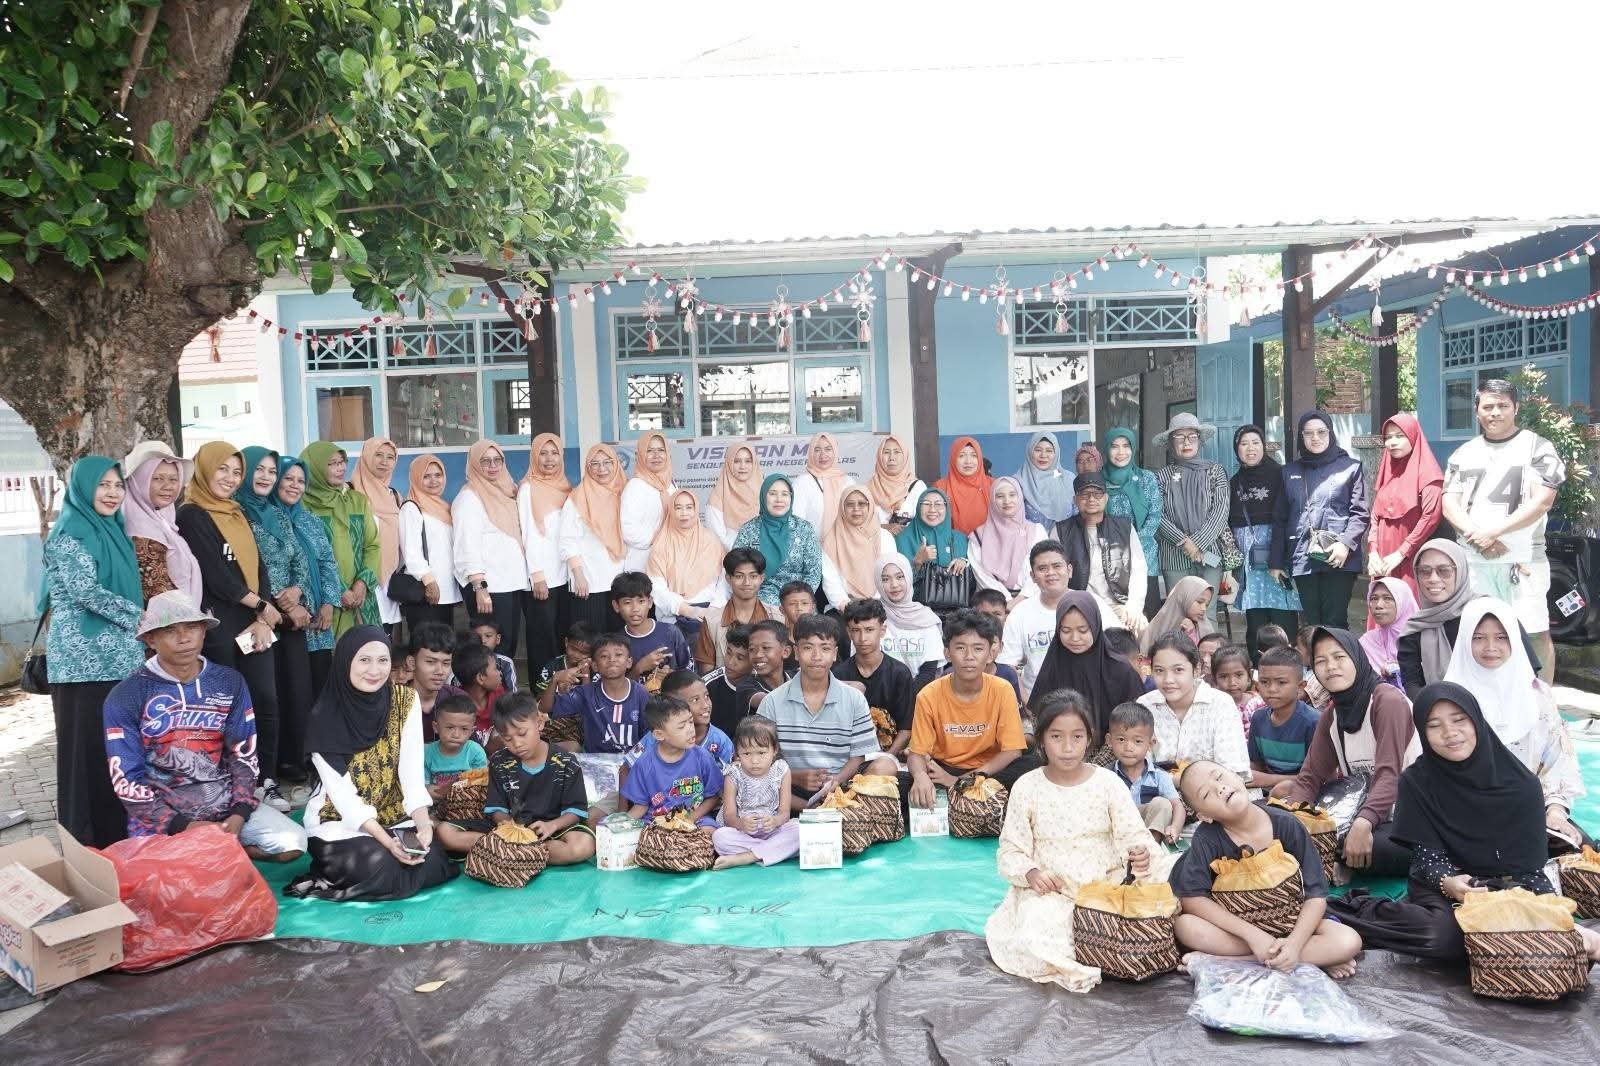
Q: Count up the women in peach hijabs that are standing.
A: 9